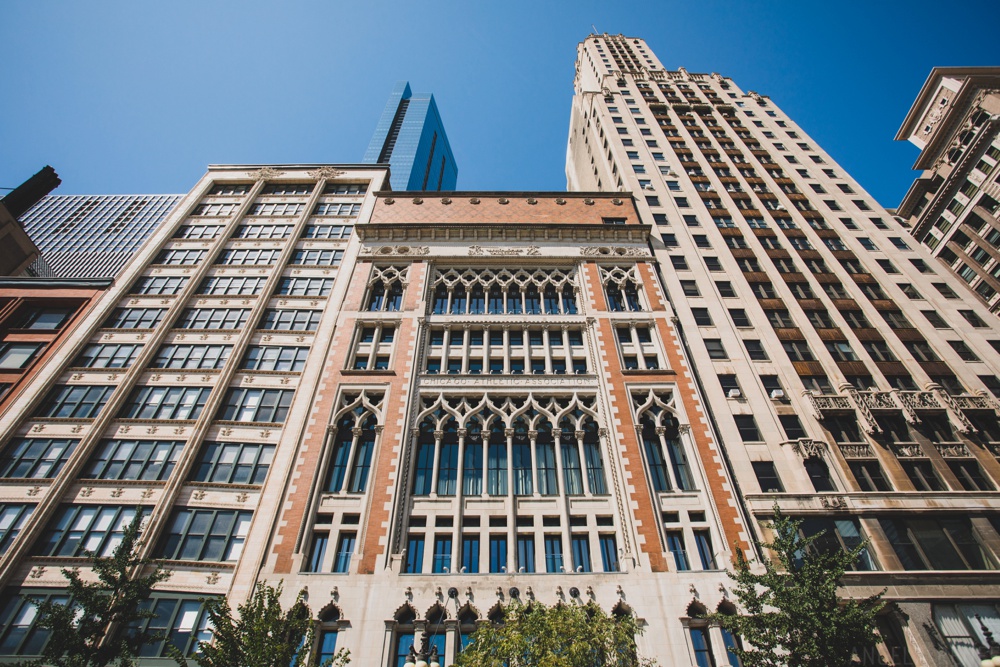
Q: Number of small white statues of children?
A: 0